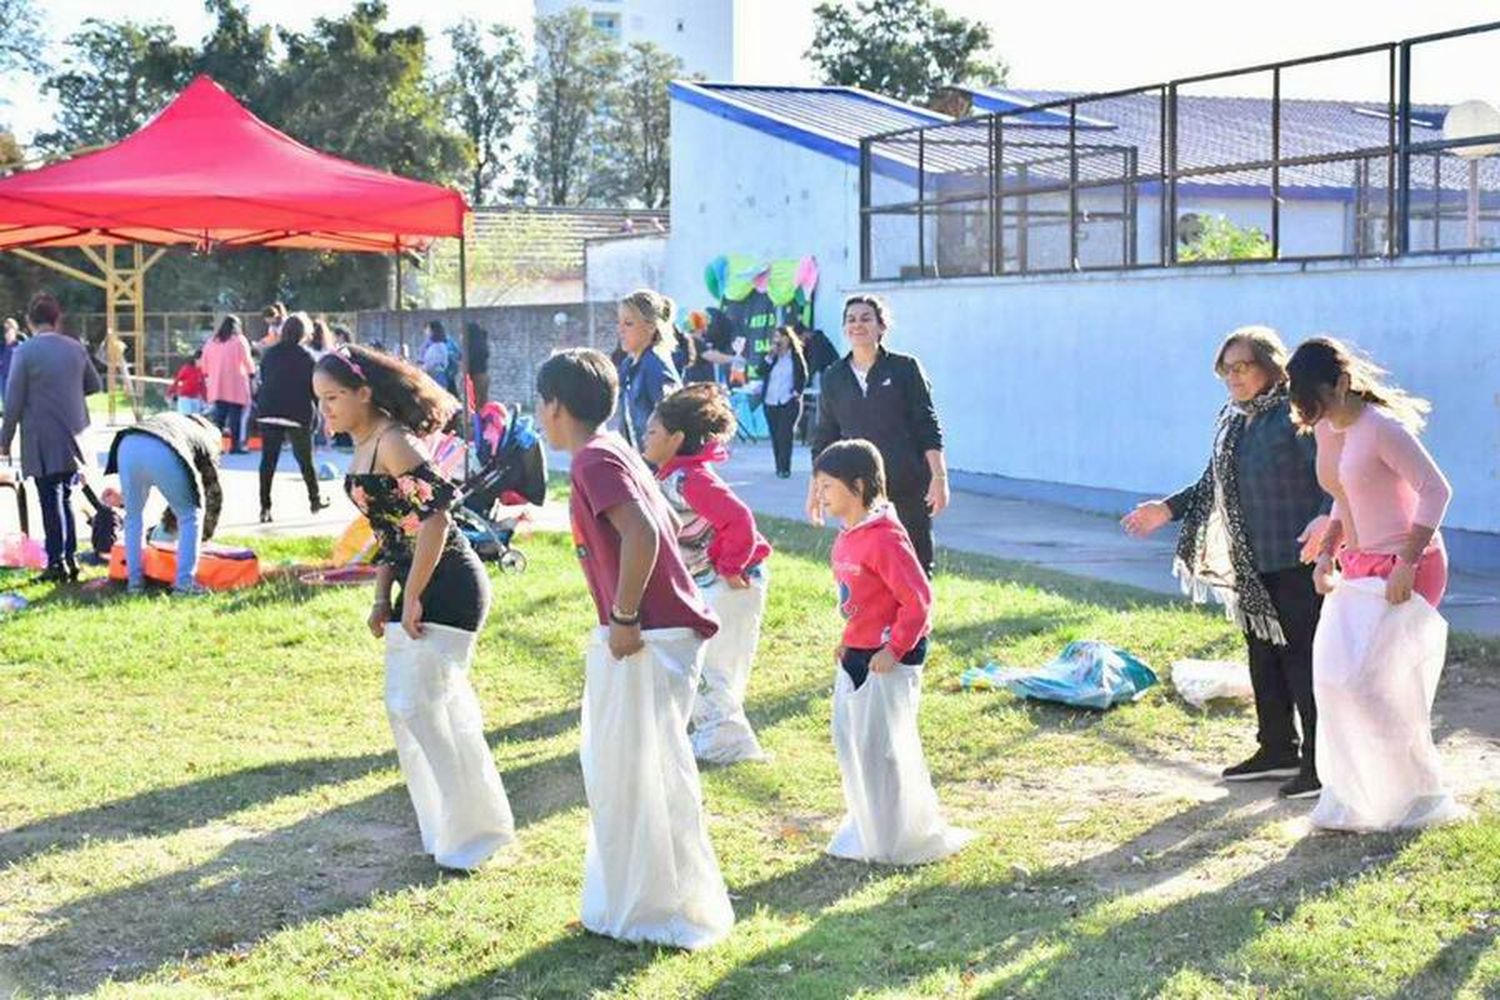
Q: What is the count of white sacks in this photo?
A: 5